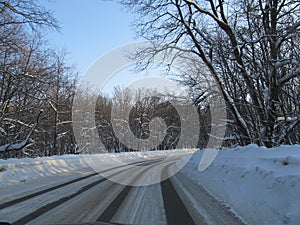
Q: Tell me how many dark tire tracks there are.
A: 4